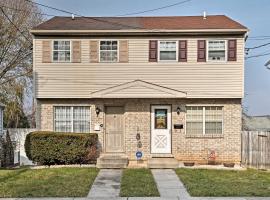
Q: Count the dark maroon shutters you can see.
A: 4